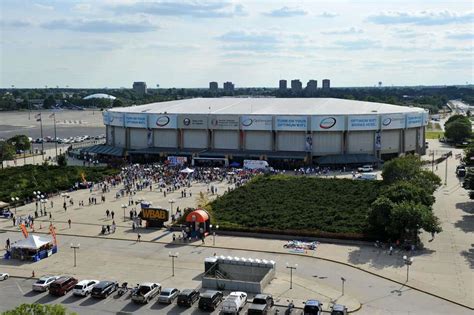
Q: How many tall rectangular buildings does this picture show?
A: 7